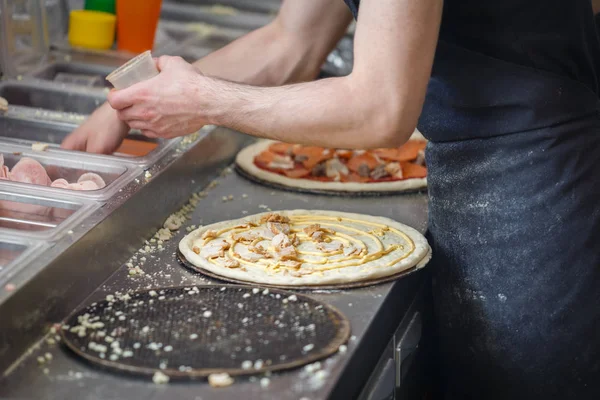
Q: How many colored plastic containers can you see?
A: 3